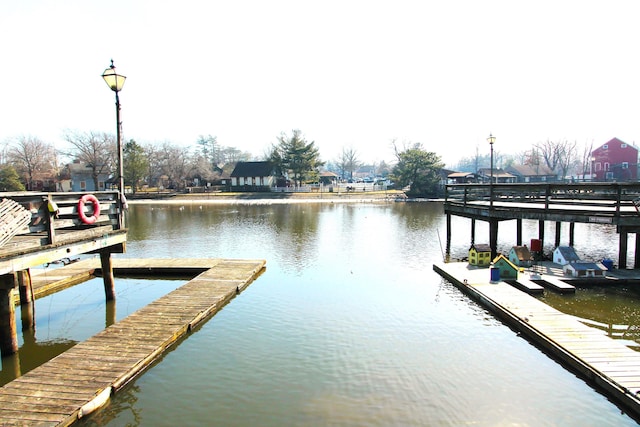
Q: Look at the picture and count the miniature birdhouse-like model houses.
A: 5